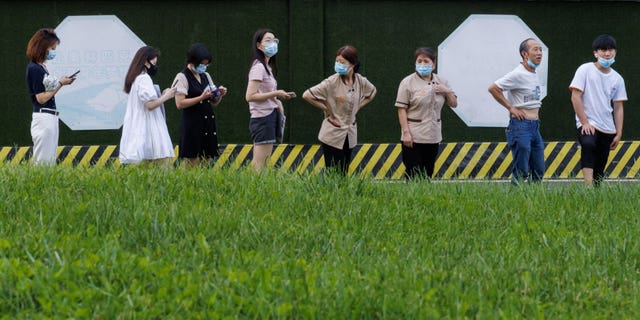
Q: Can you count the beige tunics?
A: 2